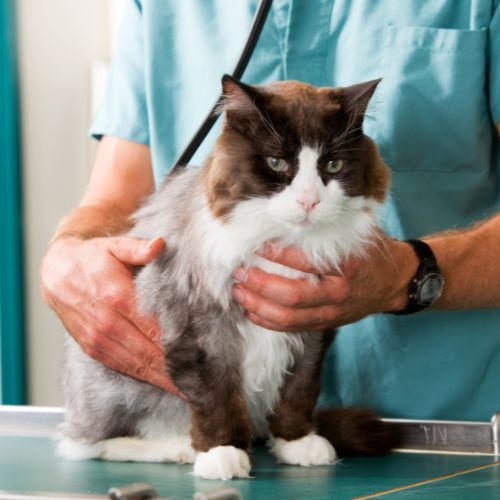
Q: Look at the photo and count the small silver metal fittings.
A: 2